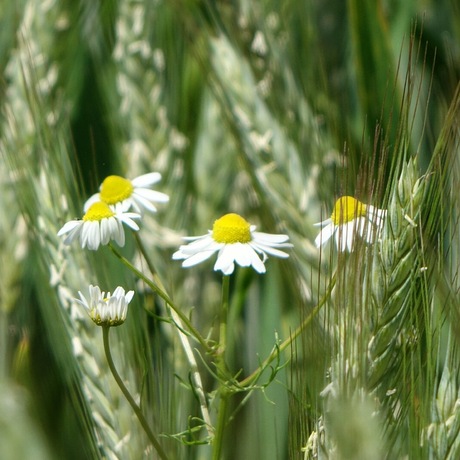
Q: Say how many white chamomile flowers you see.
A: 5